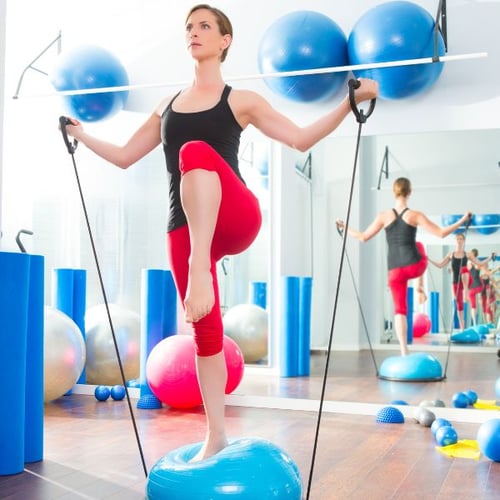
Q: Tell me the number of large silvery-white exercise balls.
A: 3